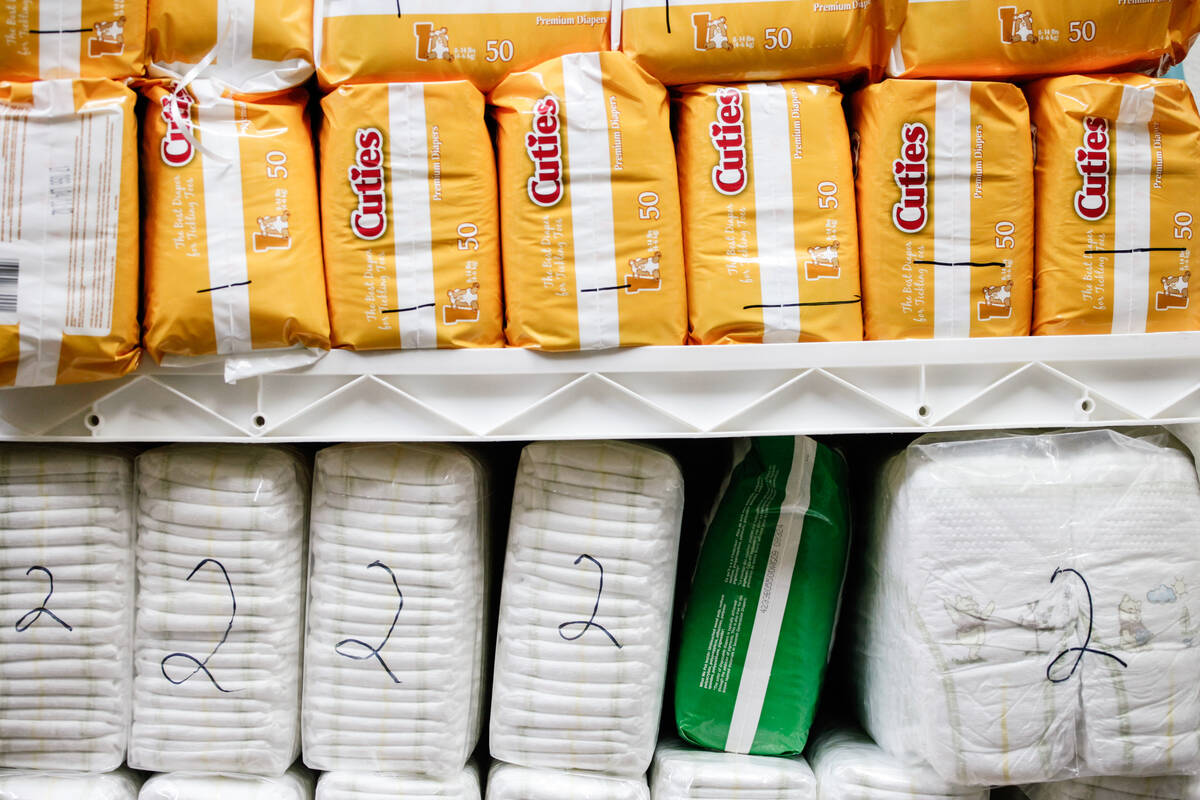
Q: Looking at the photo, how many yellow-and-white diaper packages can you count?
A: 12